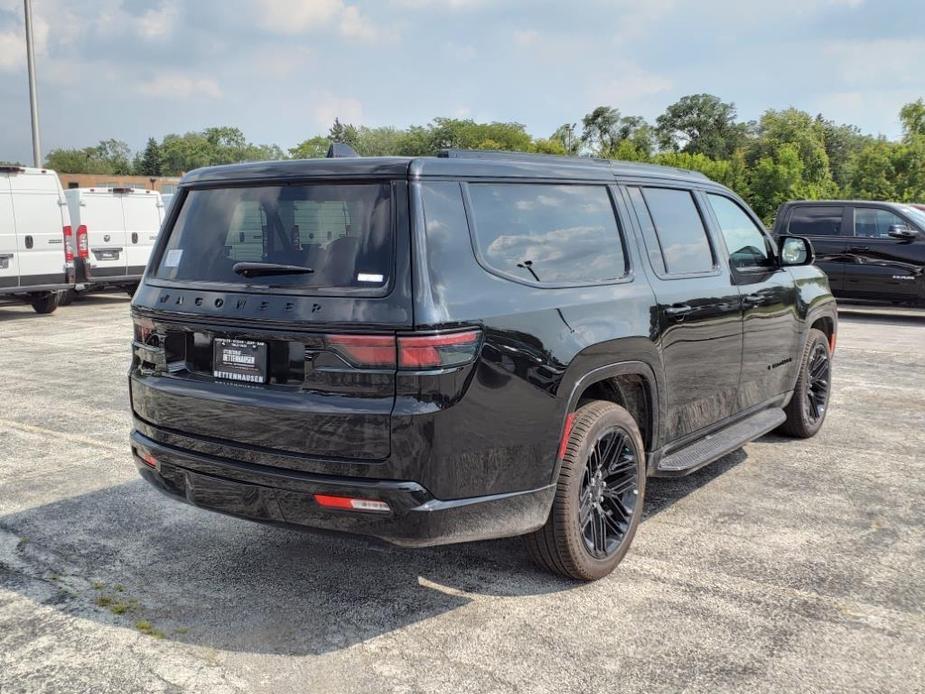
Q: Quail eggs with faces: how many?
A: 0